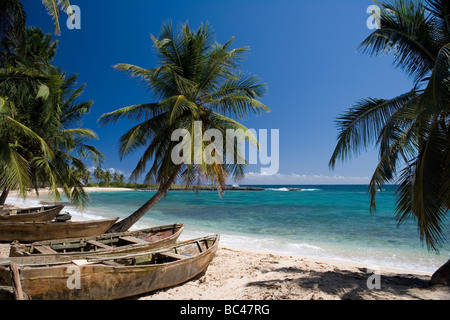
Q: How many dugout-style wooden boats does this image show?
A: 4